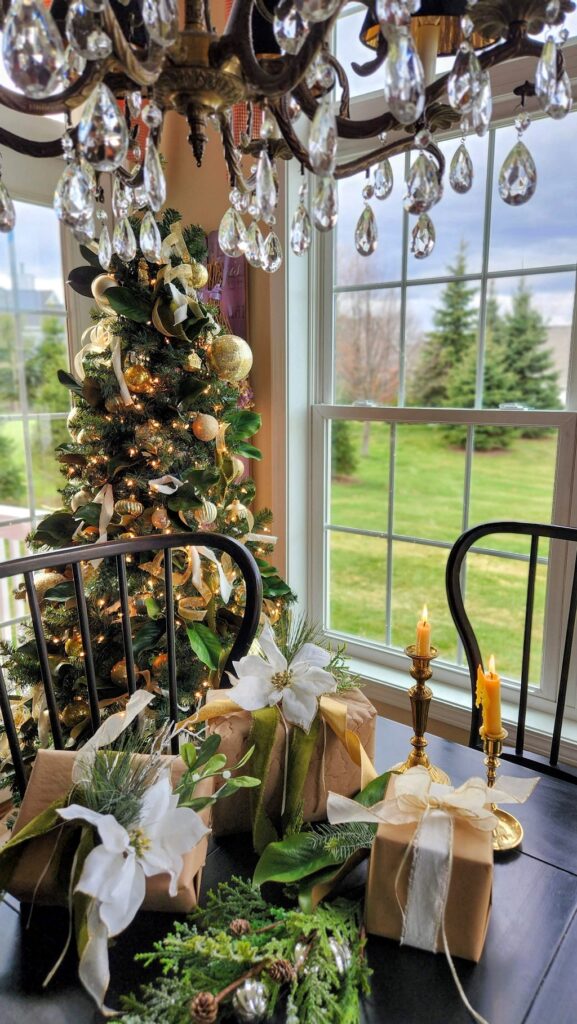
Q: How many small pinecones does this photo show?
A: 3